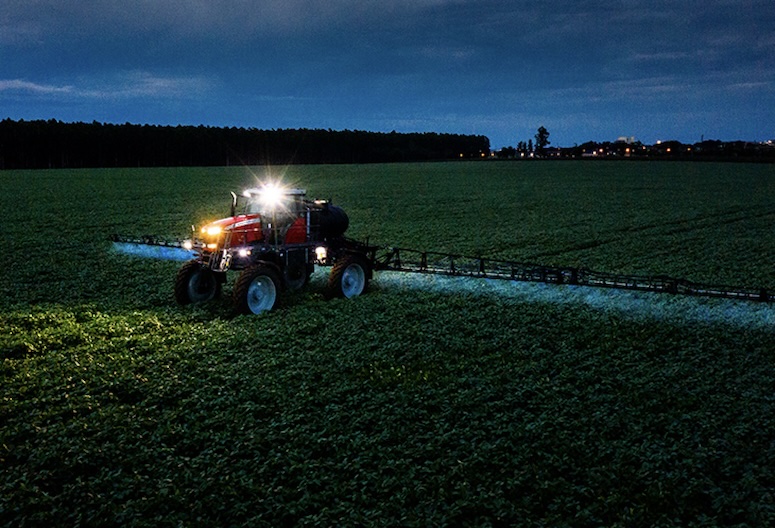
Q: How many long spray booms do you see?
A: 2